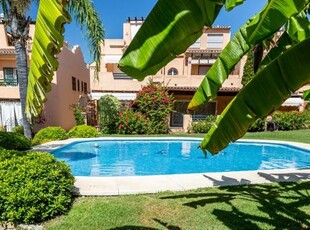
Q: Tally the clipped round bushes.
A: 4